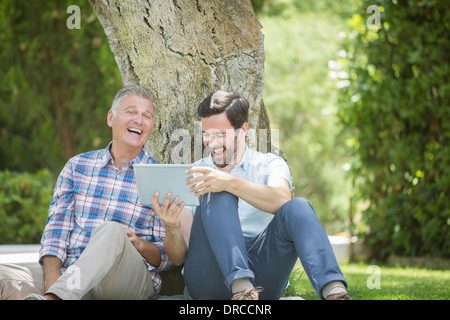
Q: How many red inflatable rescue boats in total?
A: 0